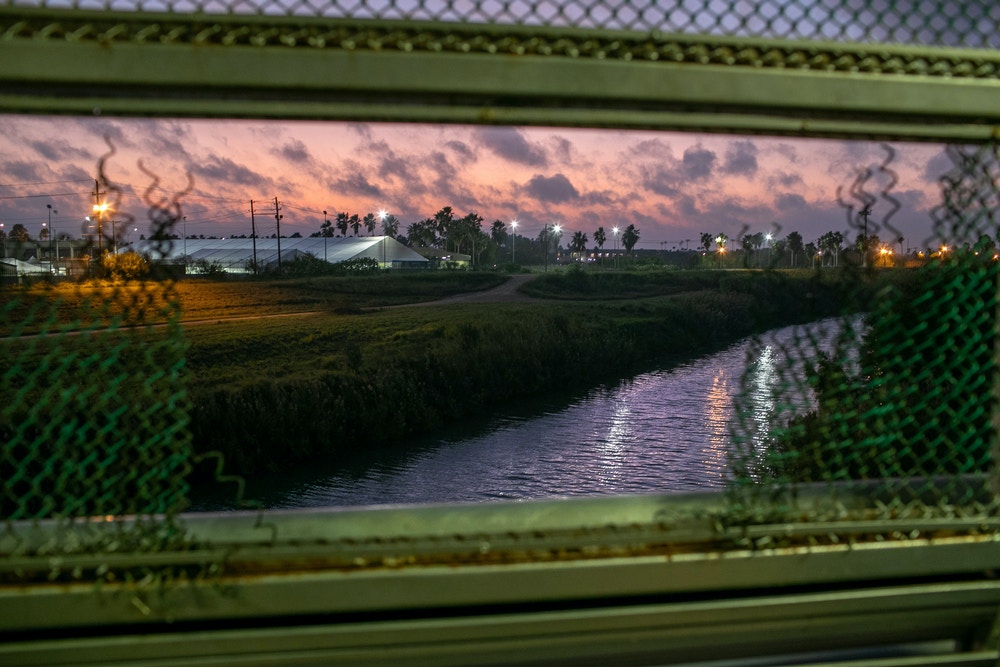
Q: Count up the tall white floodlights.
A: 5